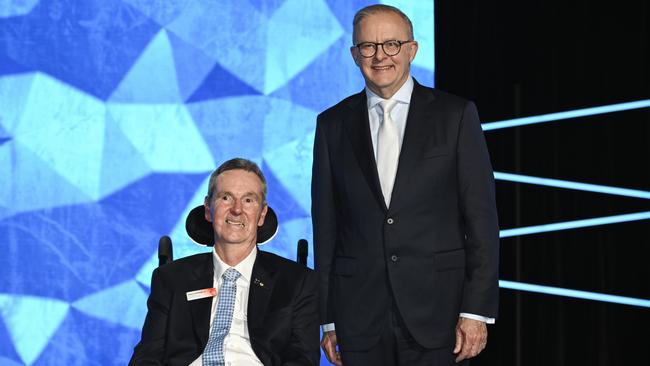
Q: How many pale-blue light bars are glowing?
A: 4